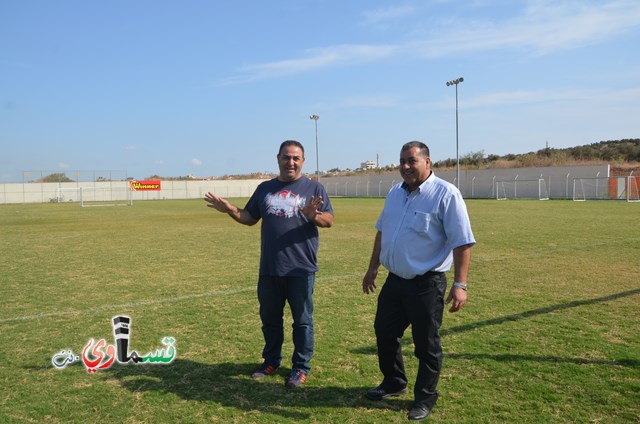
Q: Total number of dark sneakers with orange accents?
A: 2